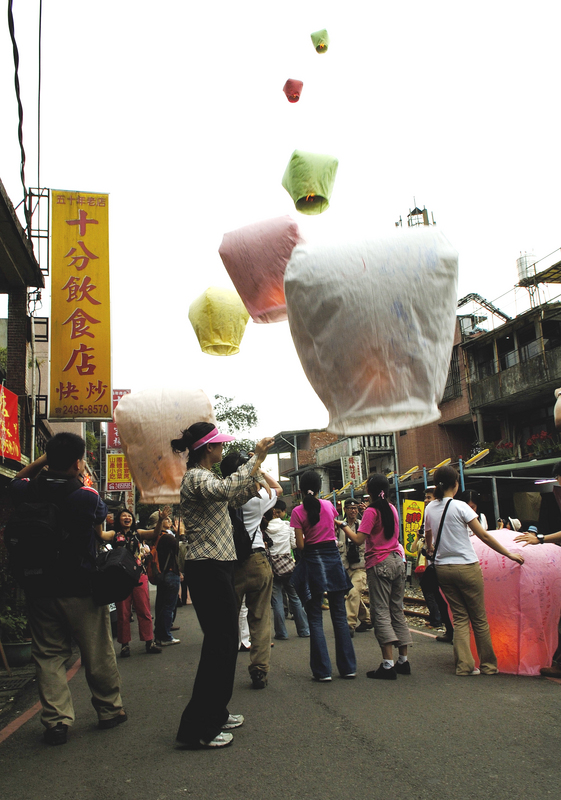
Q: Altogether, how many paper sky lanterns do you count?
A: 8